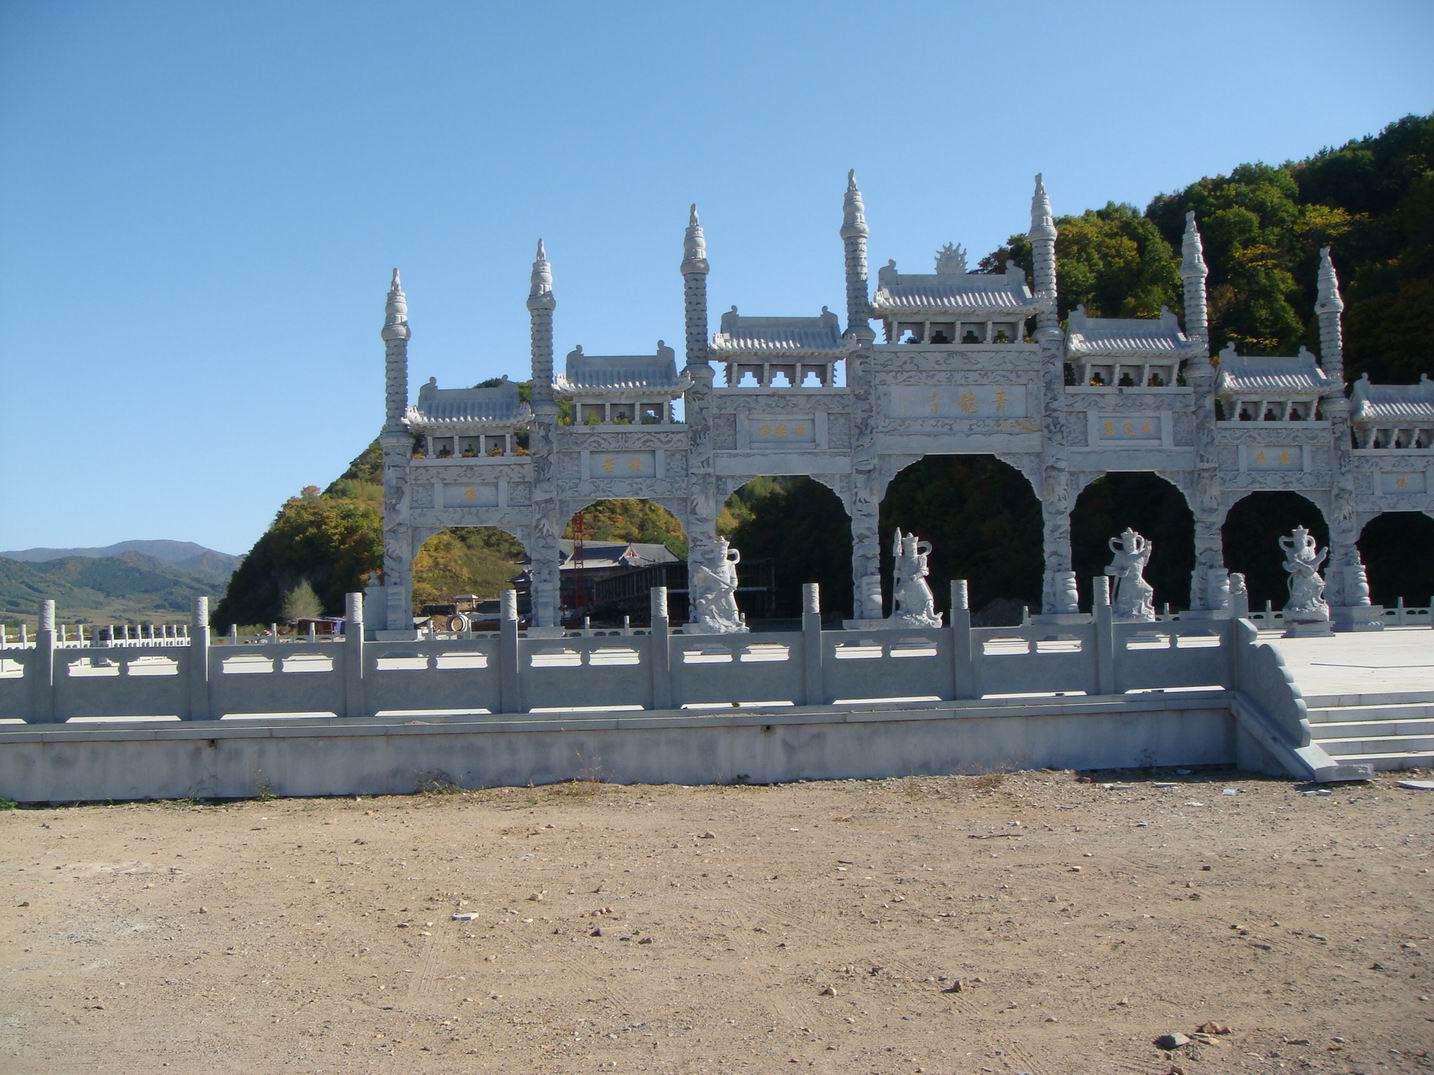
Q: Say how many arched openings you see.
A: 7